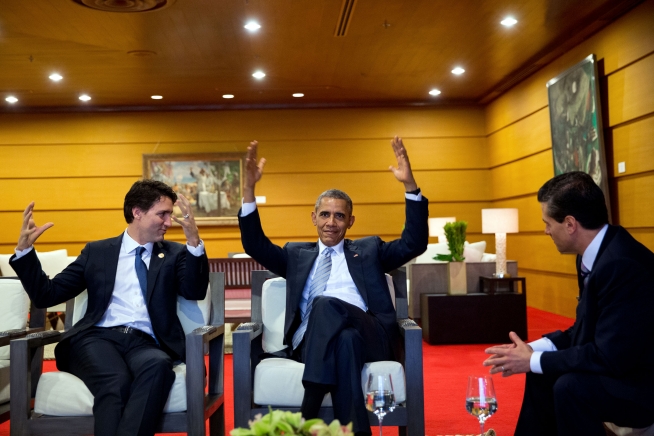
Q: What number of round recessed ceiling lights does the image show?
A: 11